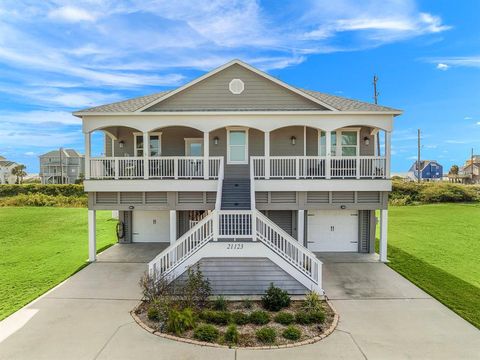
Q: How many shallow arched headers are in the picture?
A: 5